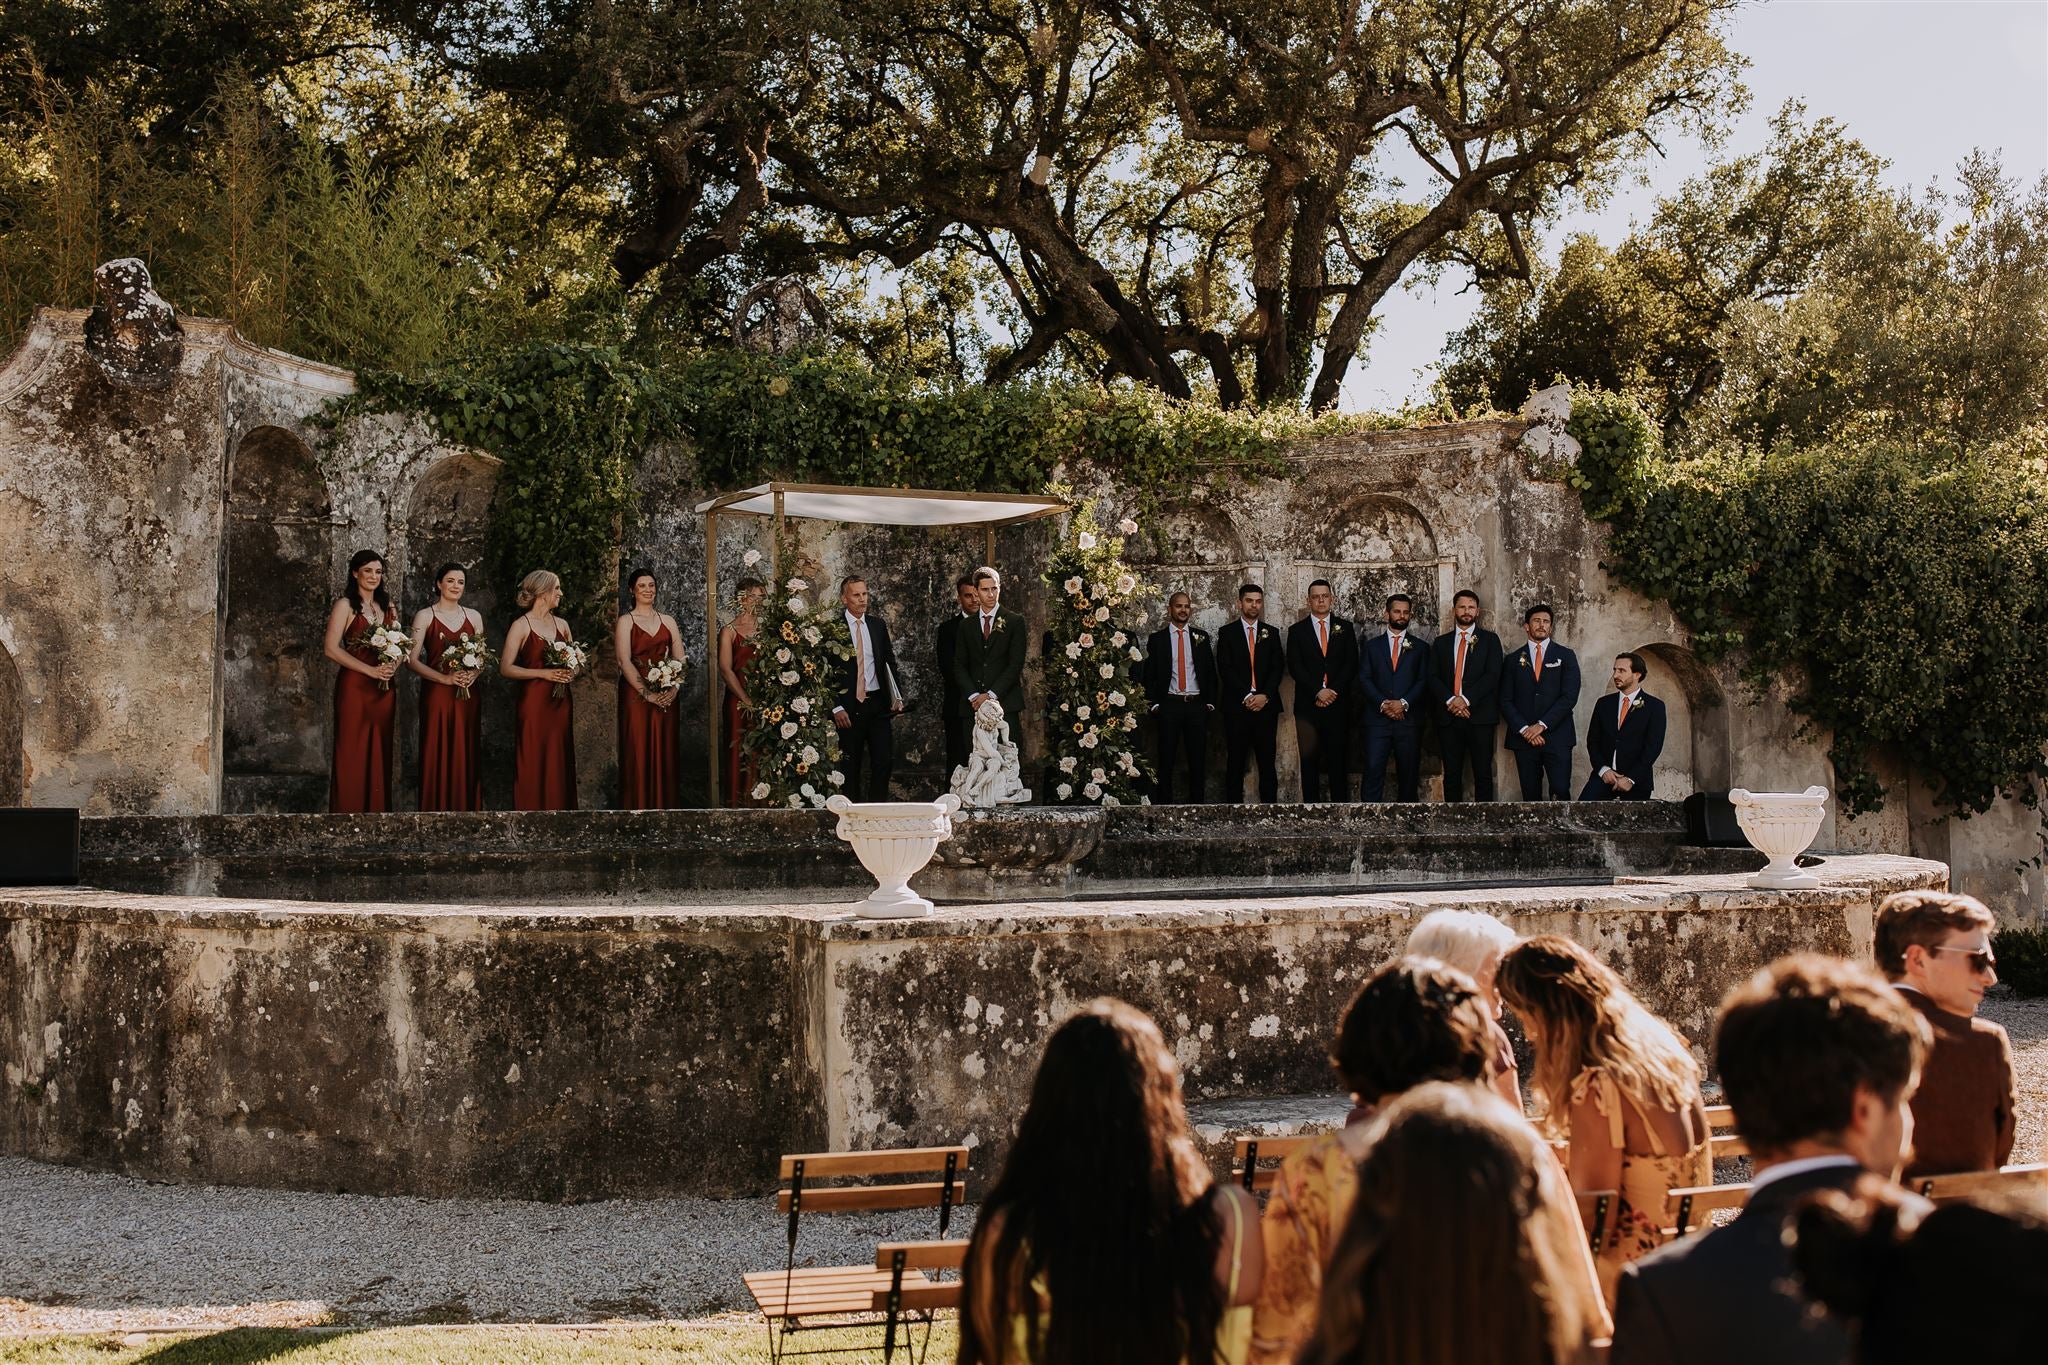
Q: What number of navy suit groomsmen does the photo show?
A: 3